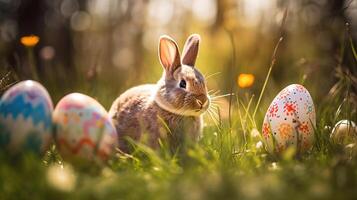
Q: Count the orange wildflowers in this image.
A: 2